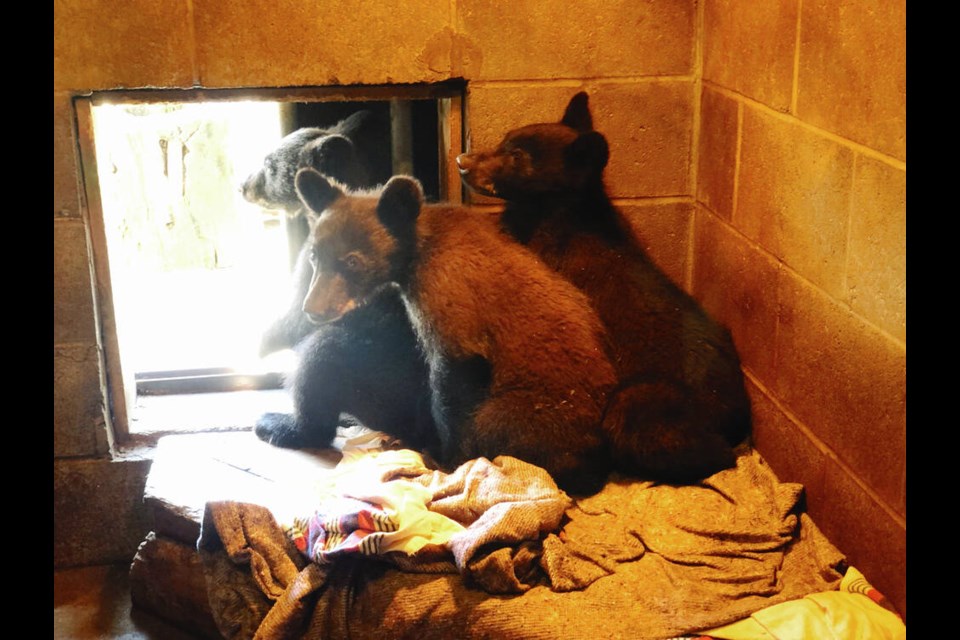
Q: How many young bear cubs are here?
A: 3